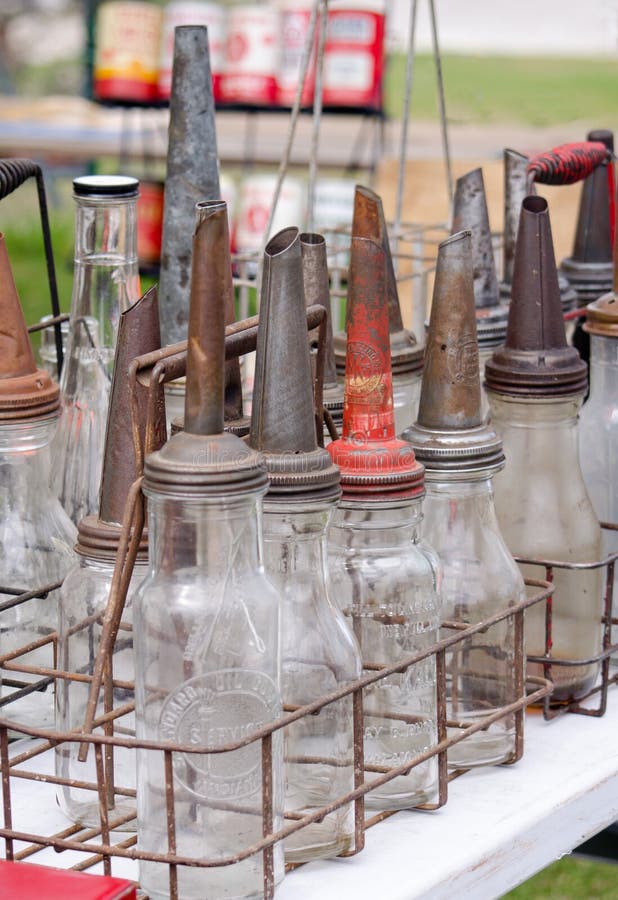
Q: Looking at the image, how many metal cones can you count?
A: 15